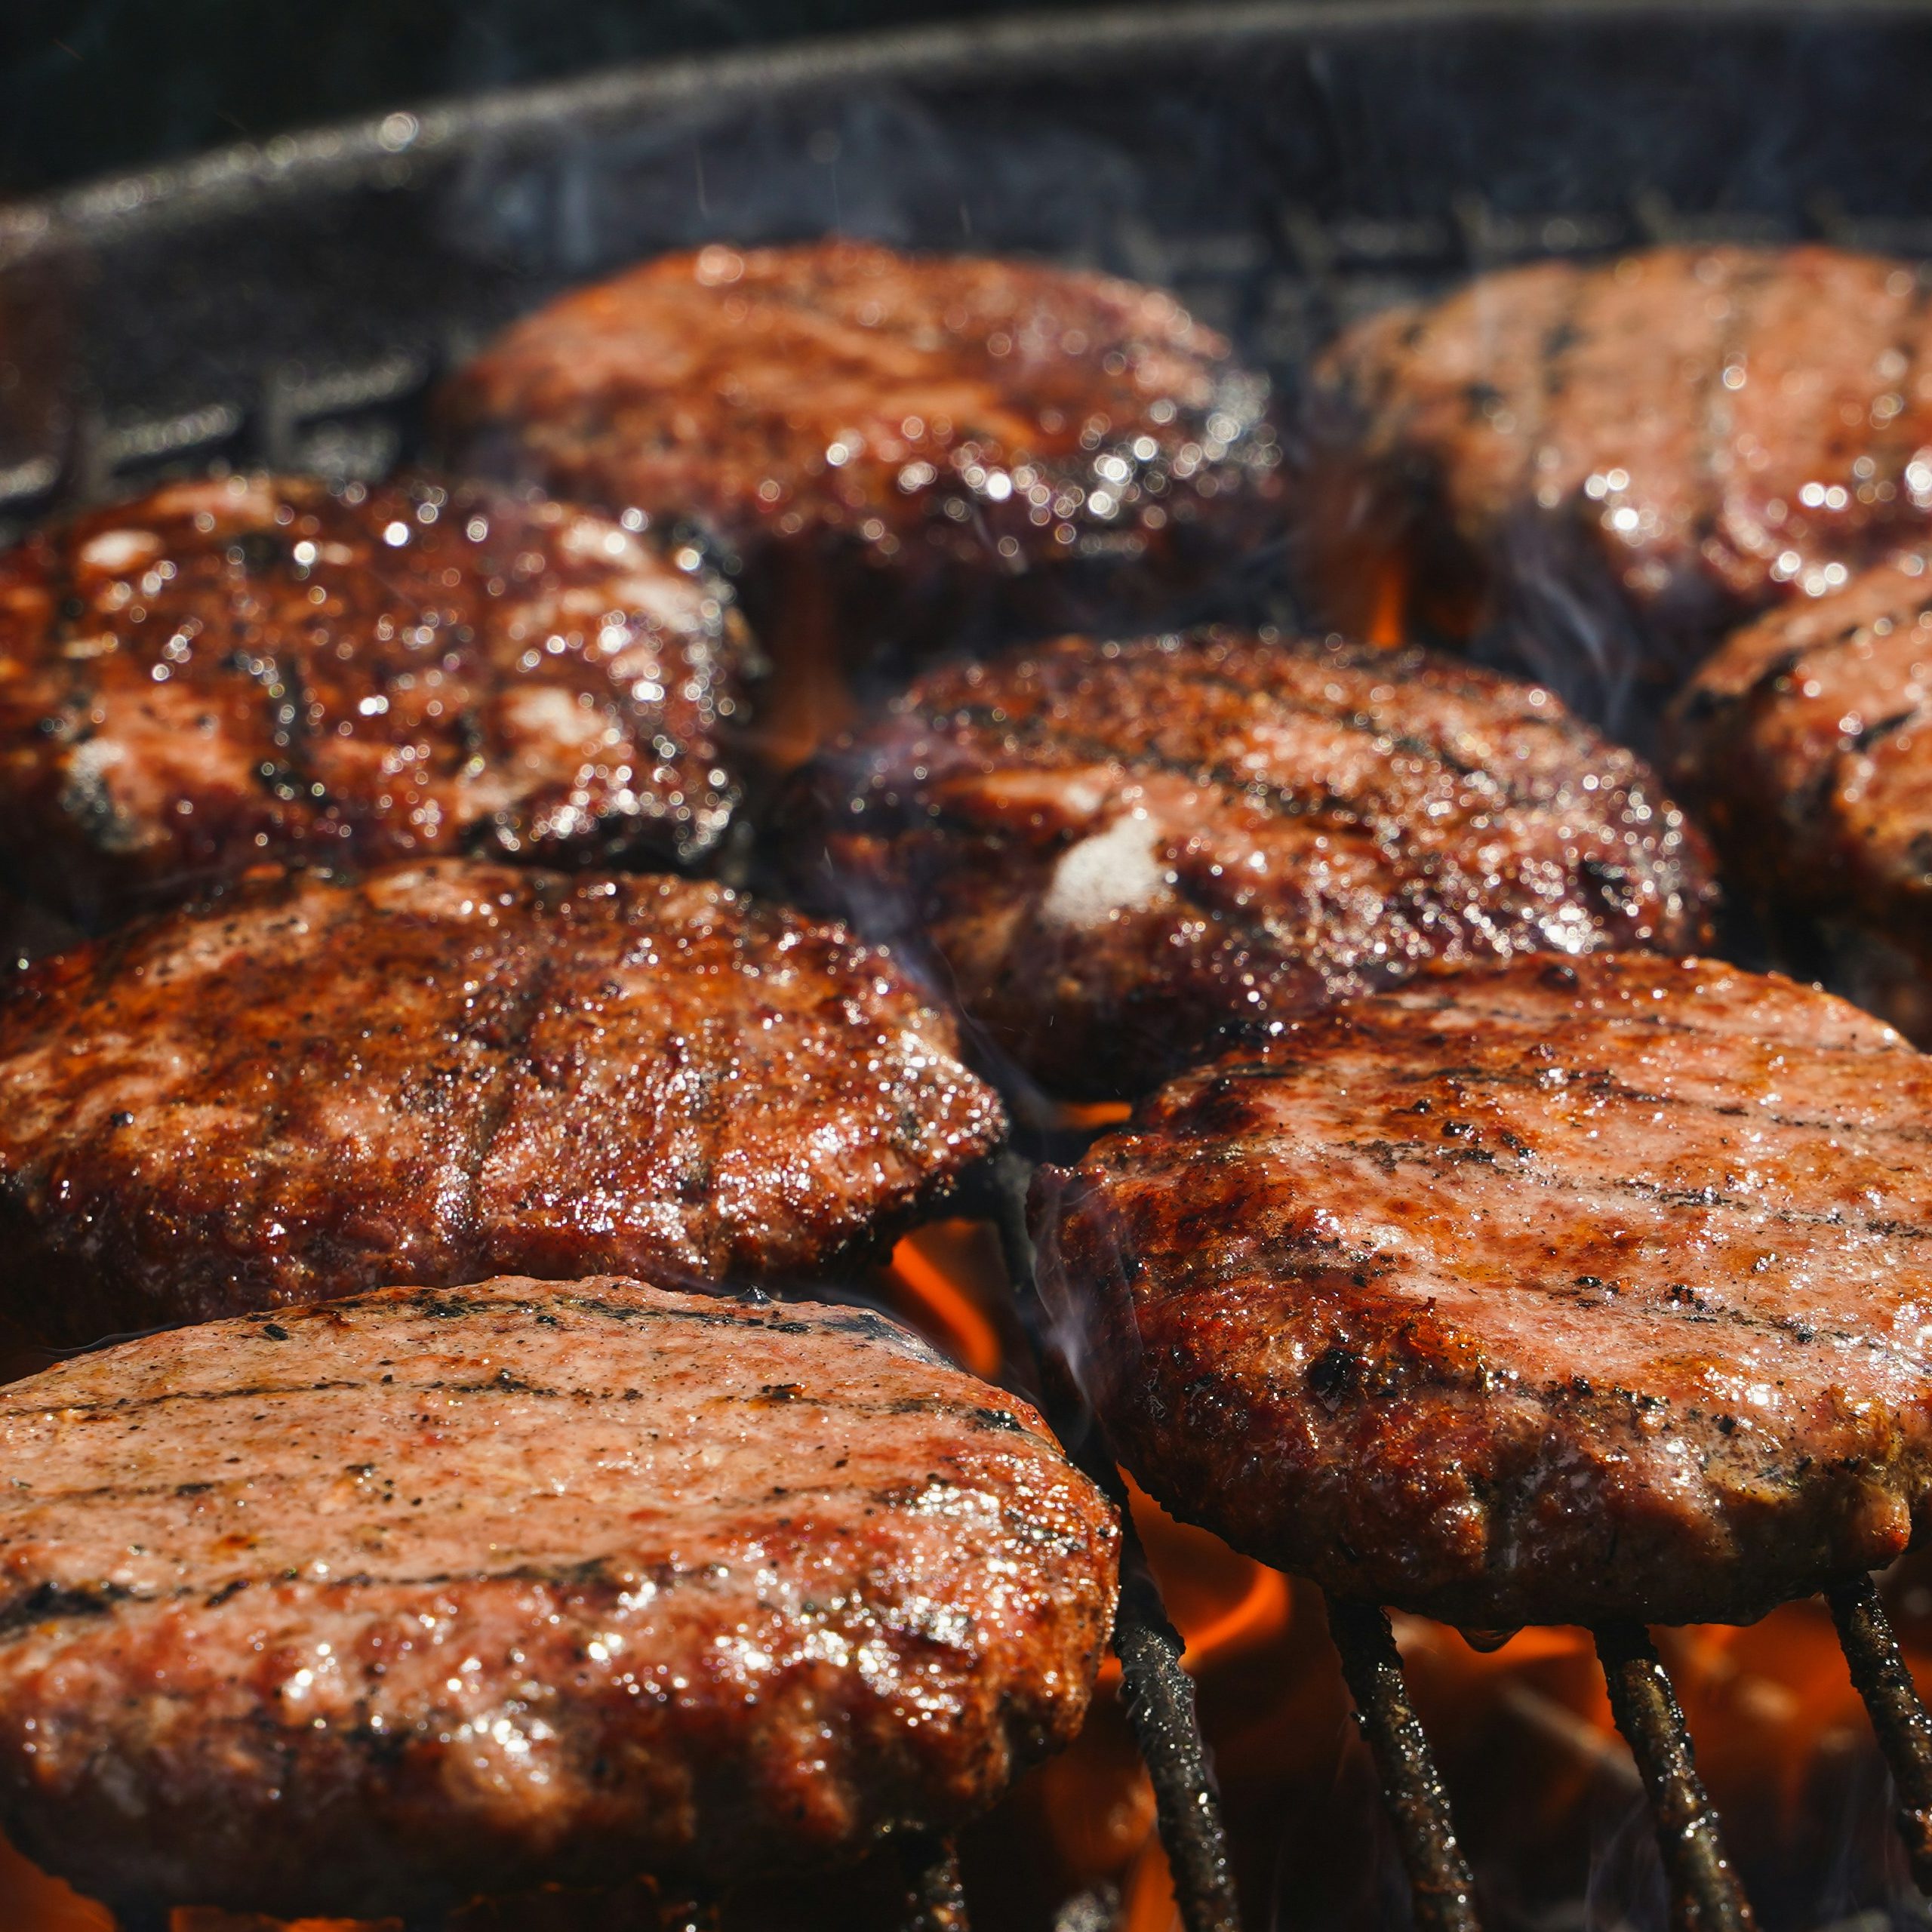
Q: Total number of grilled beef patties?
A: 8